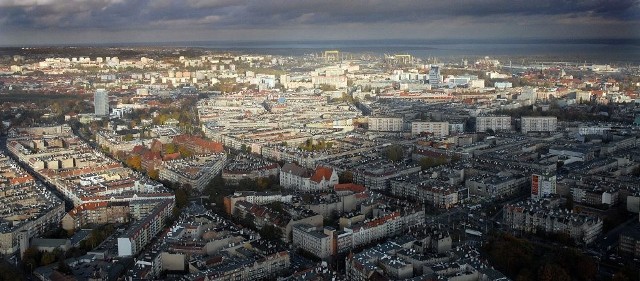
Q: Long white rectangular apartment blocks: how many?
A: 4